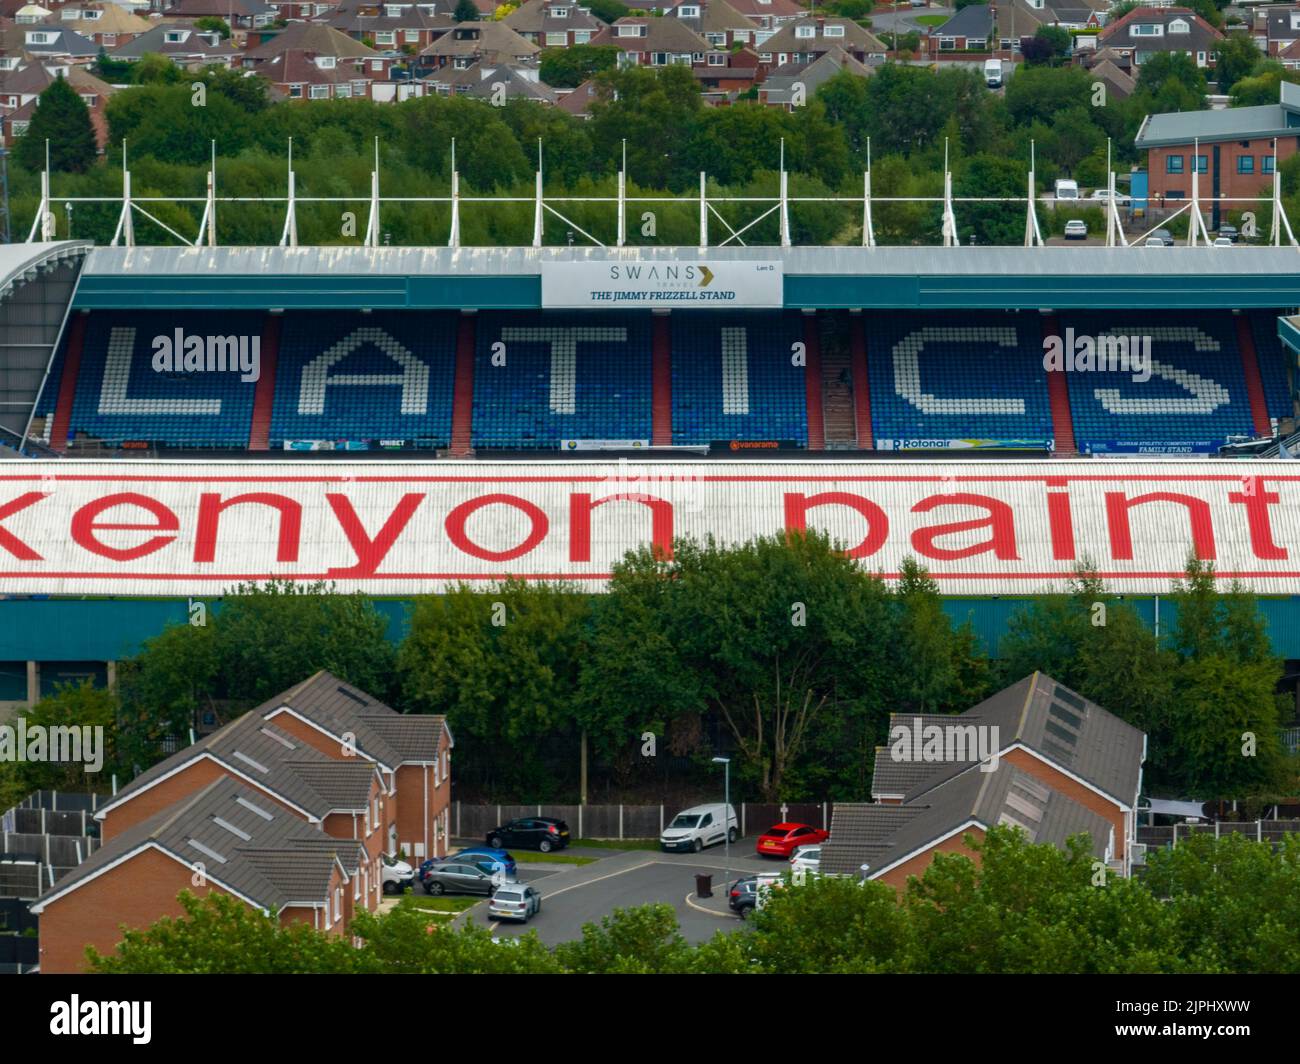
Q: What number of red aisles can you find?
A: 8